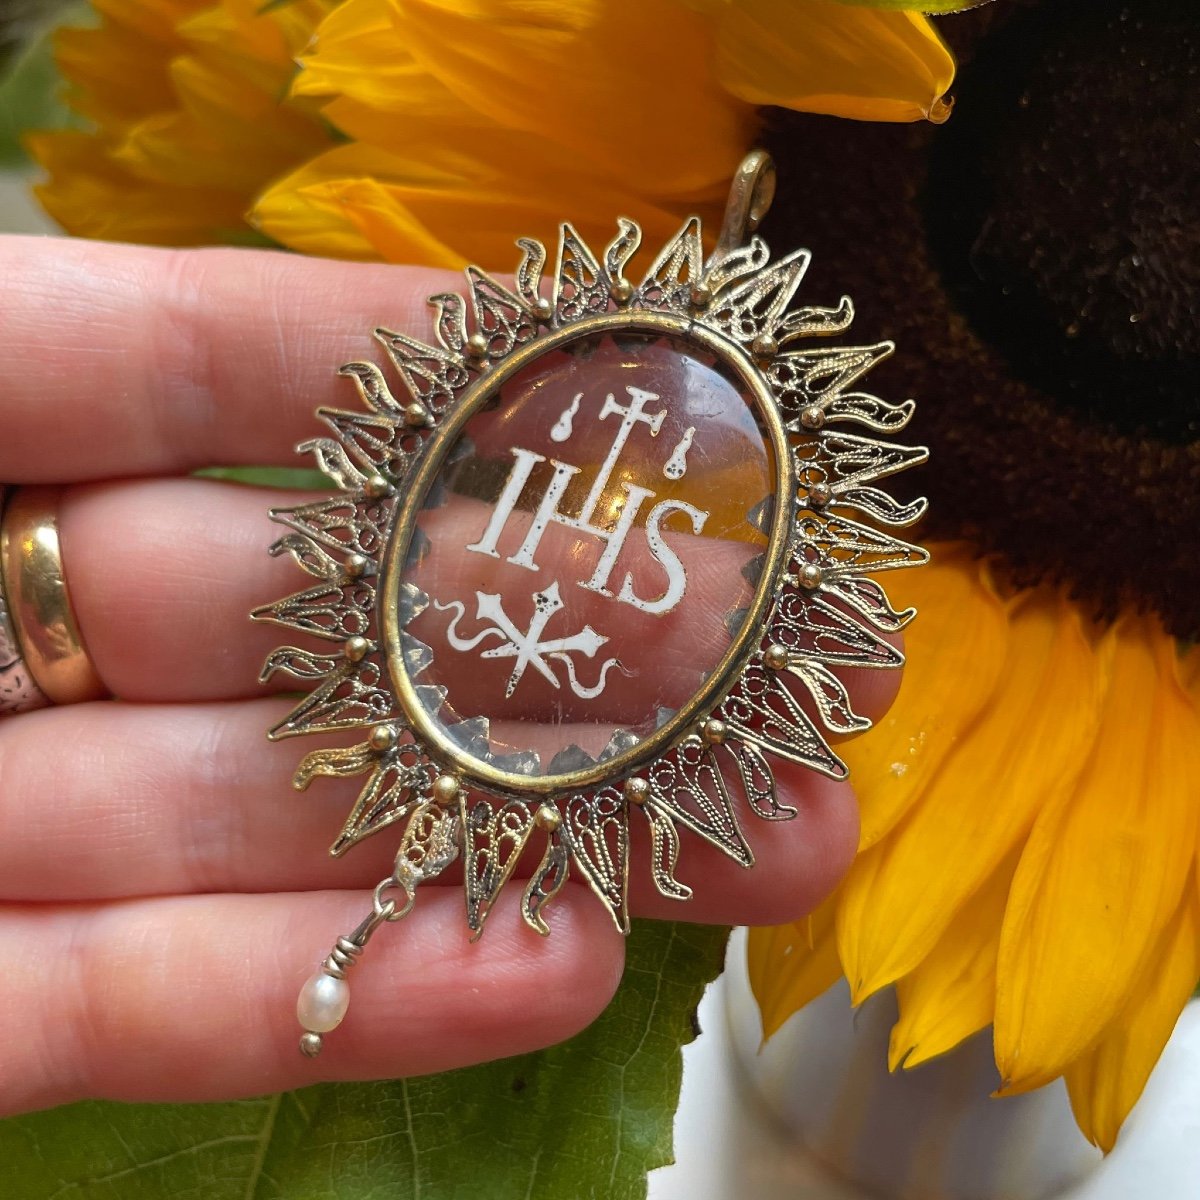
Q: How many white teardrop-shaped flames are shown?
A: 2